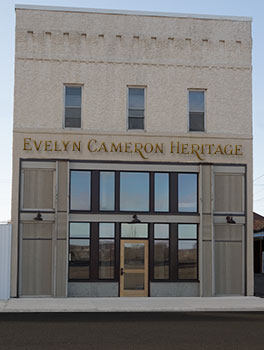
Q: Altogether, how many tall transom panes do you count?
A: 5